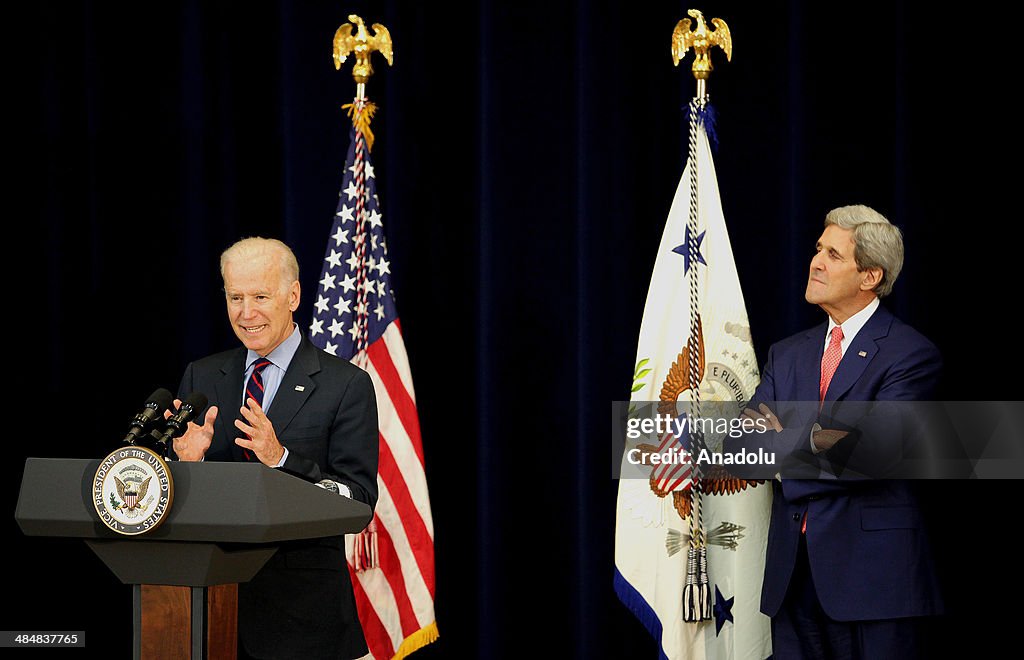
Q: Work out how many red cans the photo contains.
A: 0